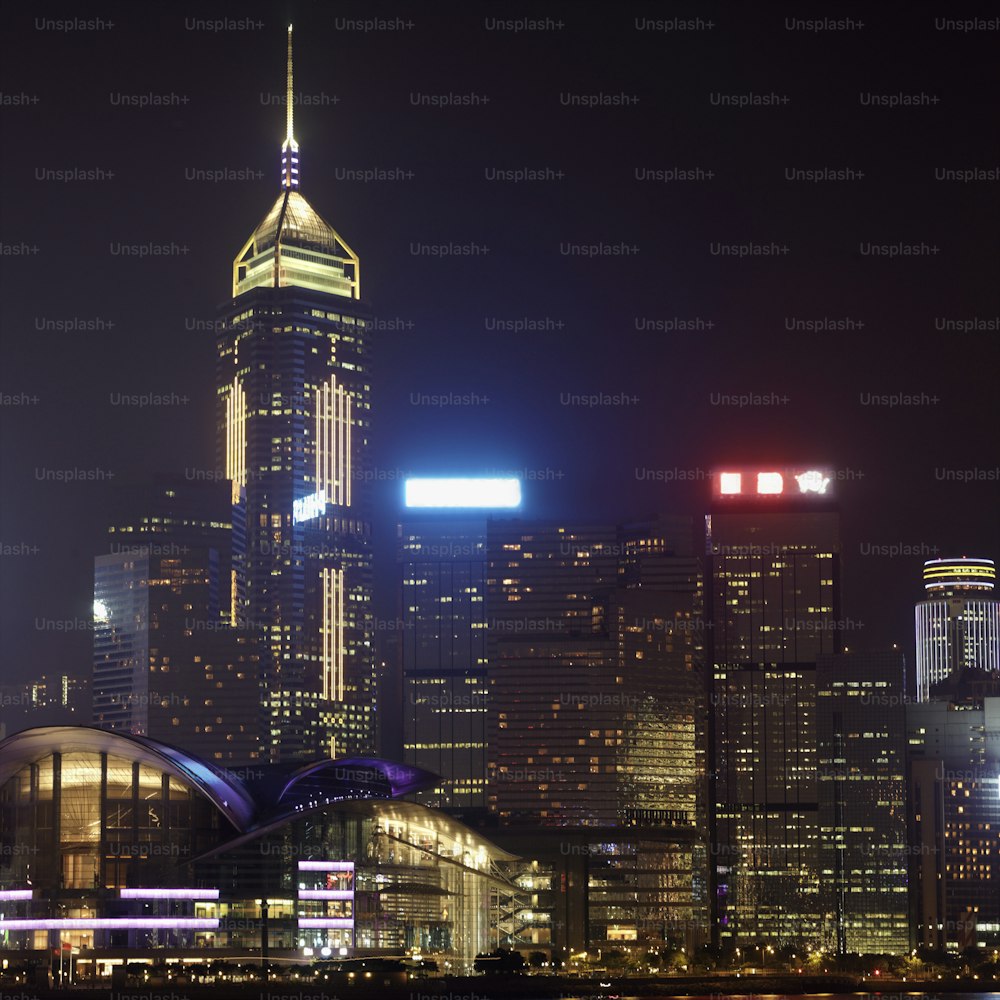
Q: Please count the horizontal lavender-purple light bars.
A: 6